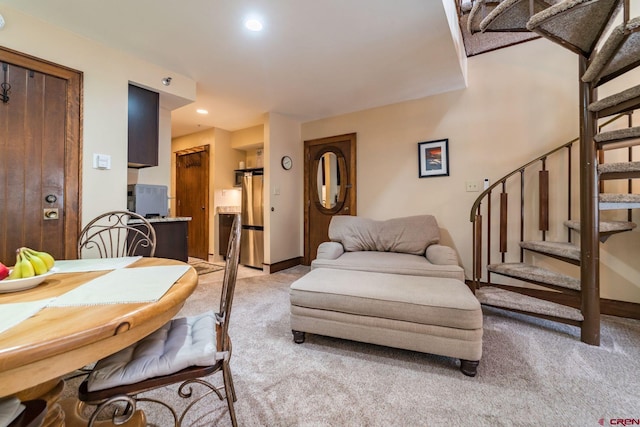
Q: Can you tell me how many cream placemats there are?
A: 3